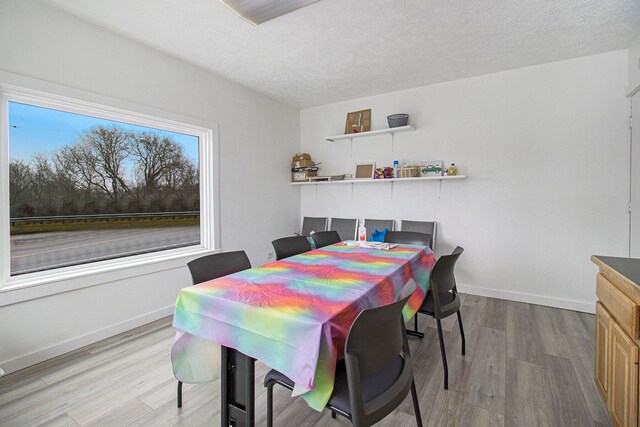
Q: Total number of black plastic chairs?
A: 6